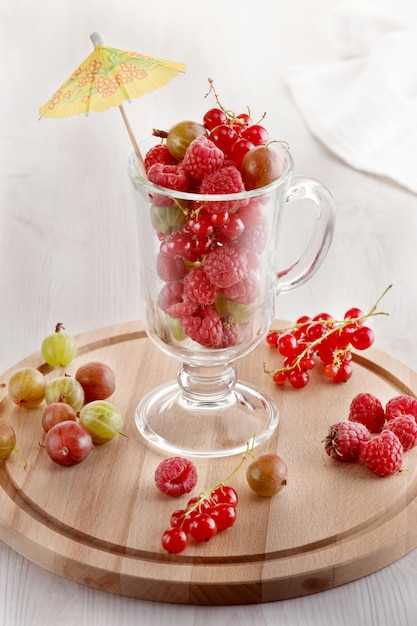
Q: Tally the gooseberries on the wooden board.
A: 9